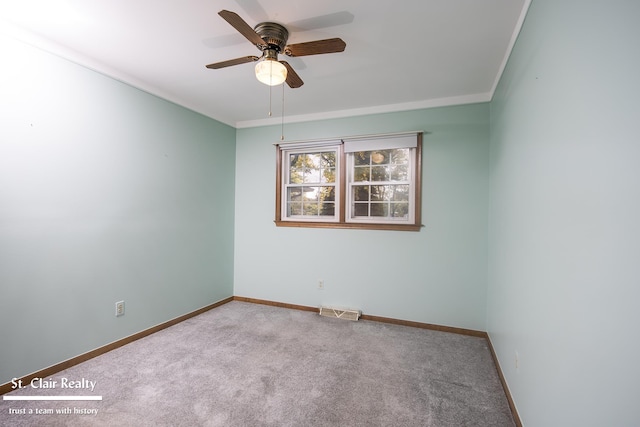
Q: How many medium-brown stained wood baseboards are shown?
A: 3